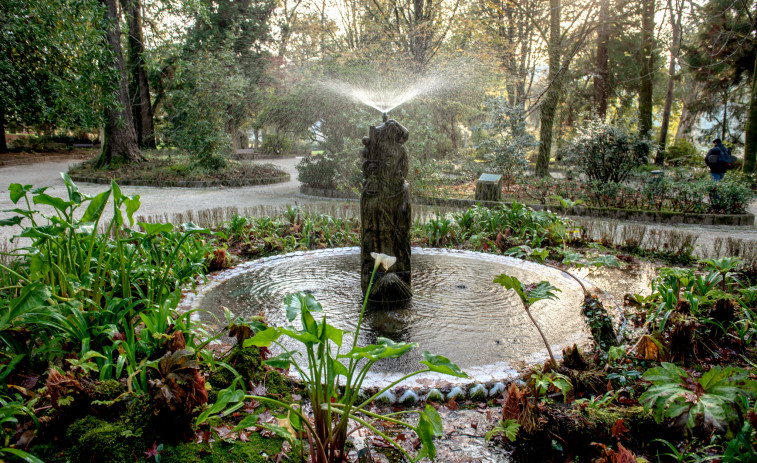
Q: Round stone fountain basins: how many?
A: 1